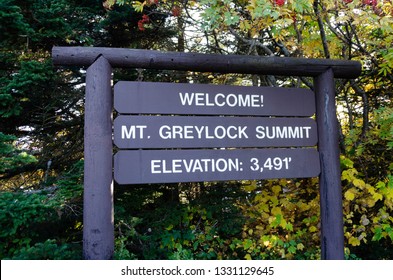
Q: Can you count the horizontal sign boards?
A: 3